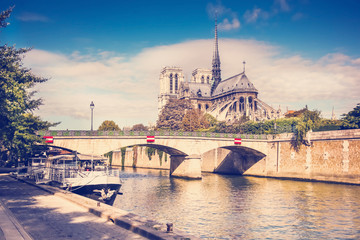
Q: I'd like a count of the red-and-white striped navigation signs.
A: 3